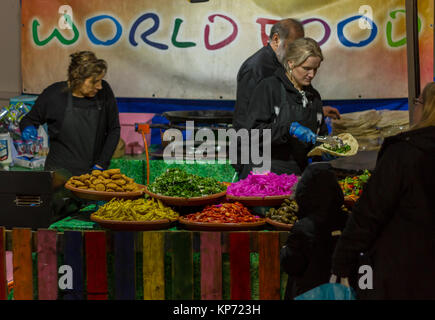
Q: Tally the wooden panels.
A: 11